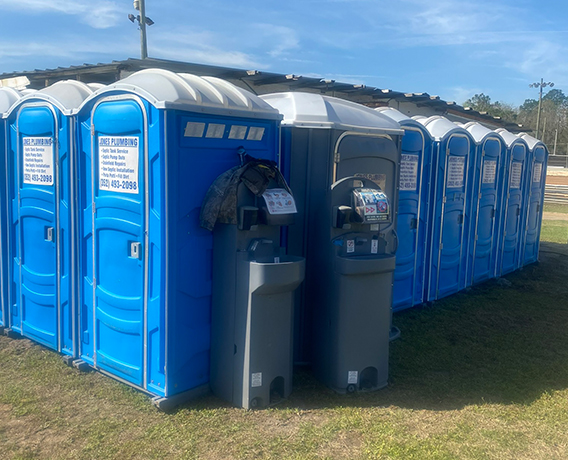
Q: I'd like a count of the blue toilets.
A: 8